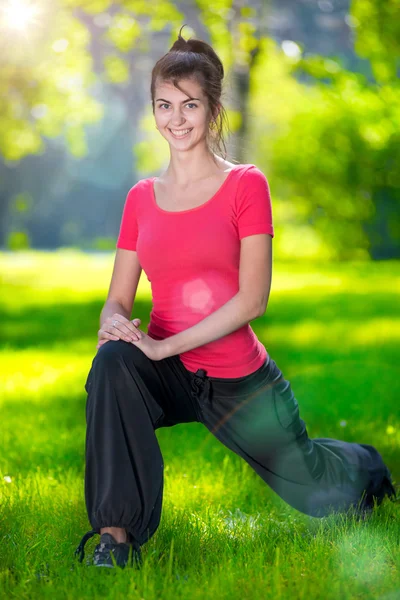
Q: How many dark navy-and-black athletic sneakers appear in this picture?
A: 1